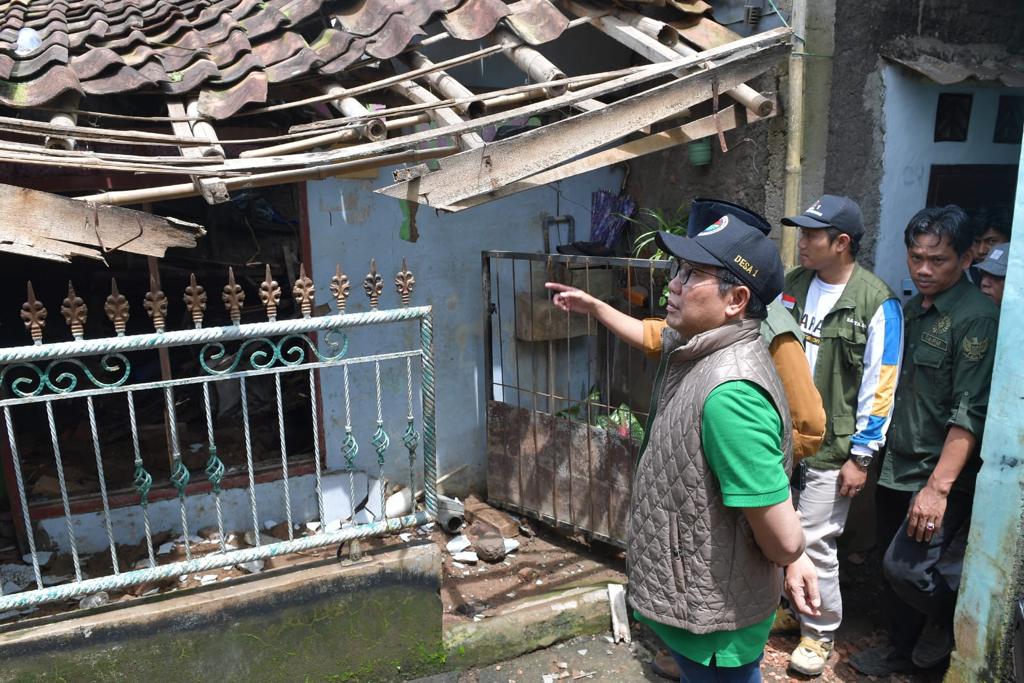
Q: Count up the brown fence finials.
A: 11